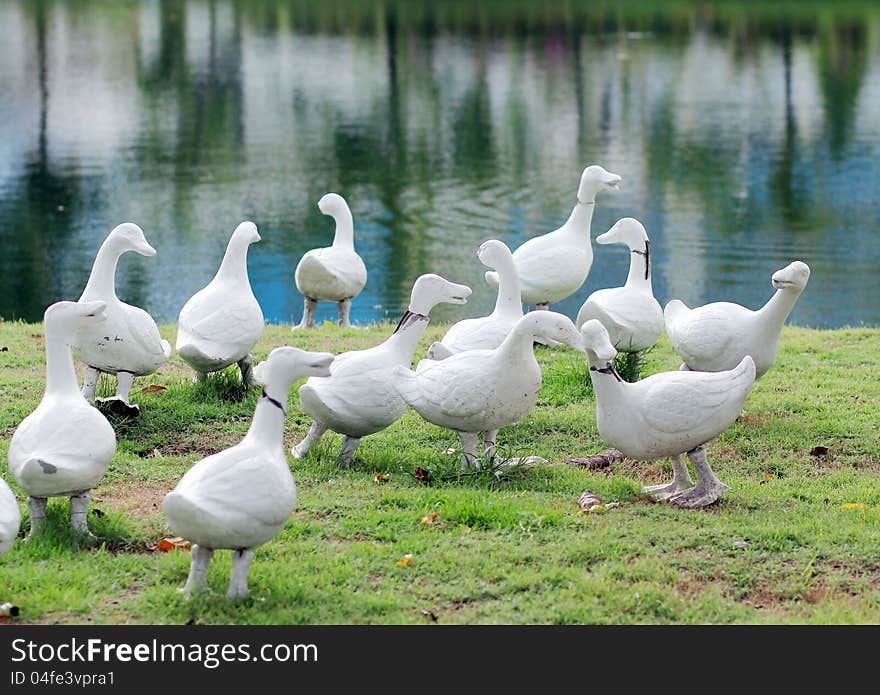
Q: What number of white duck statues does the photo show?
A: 13